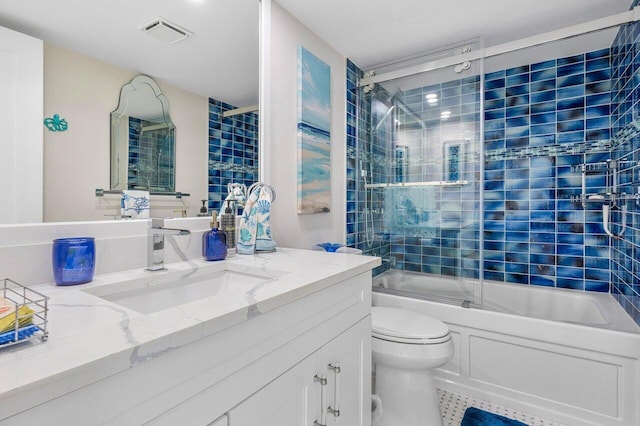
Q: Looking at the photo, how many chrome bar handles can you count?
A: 2